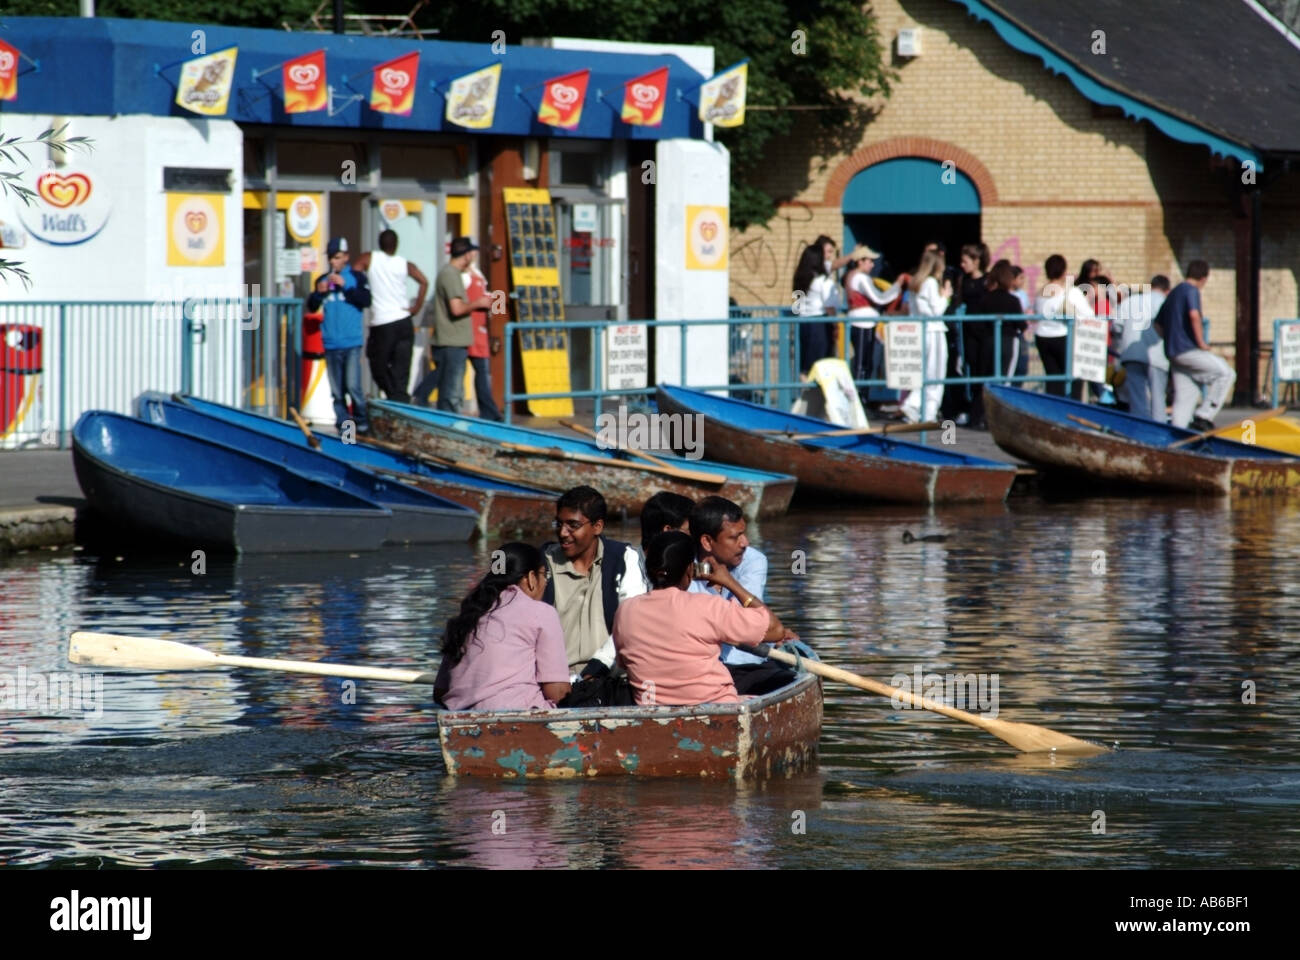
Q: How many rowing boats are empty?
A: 6